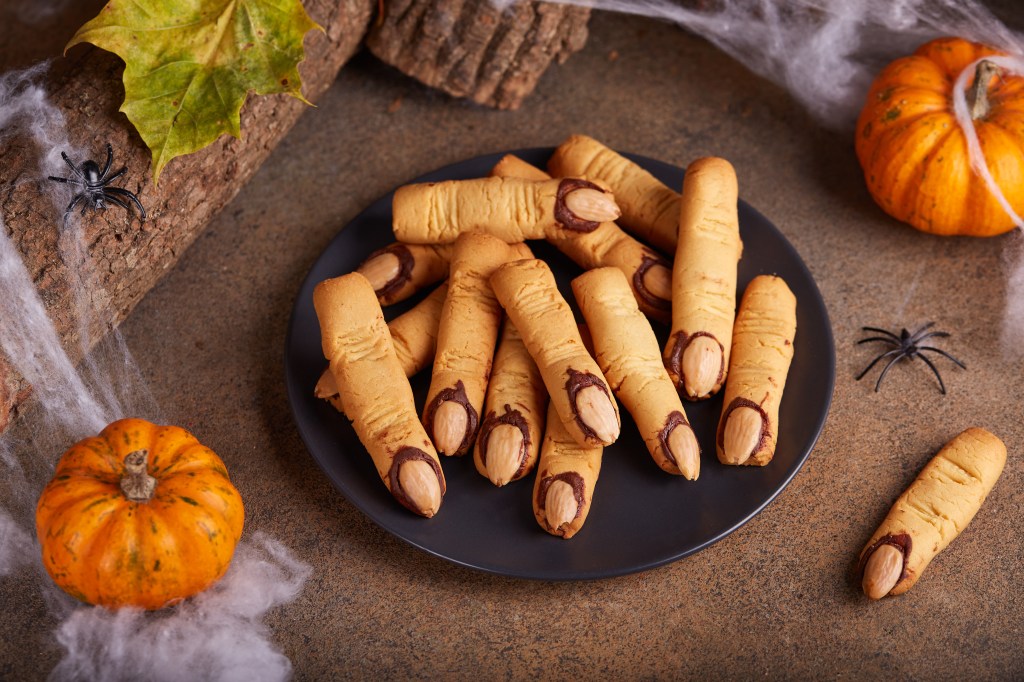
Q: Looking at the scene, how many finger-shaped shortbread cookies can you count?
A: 14